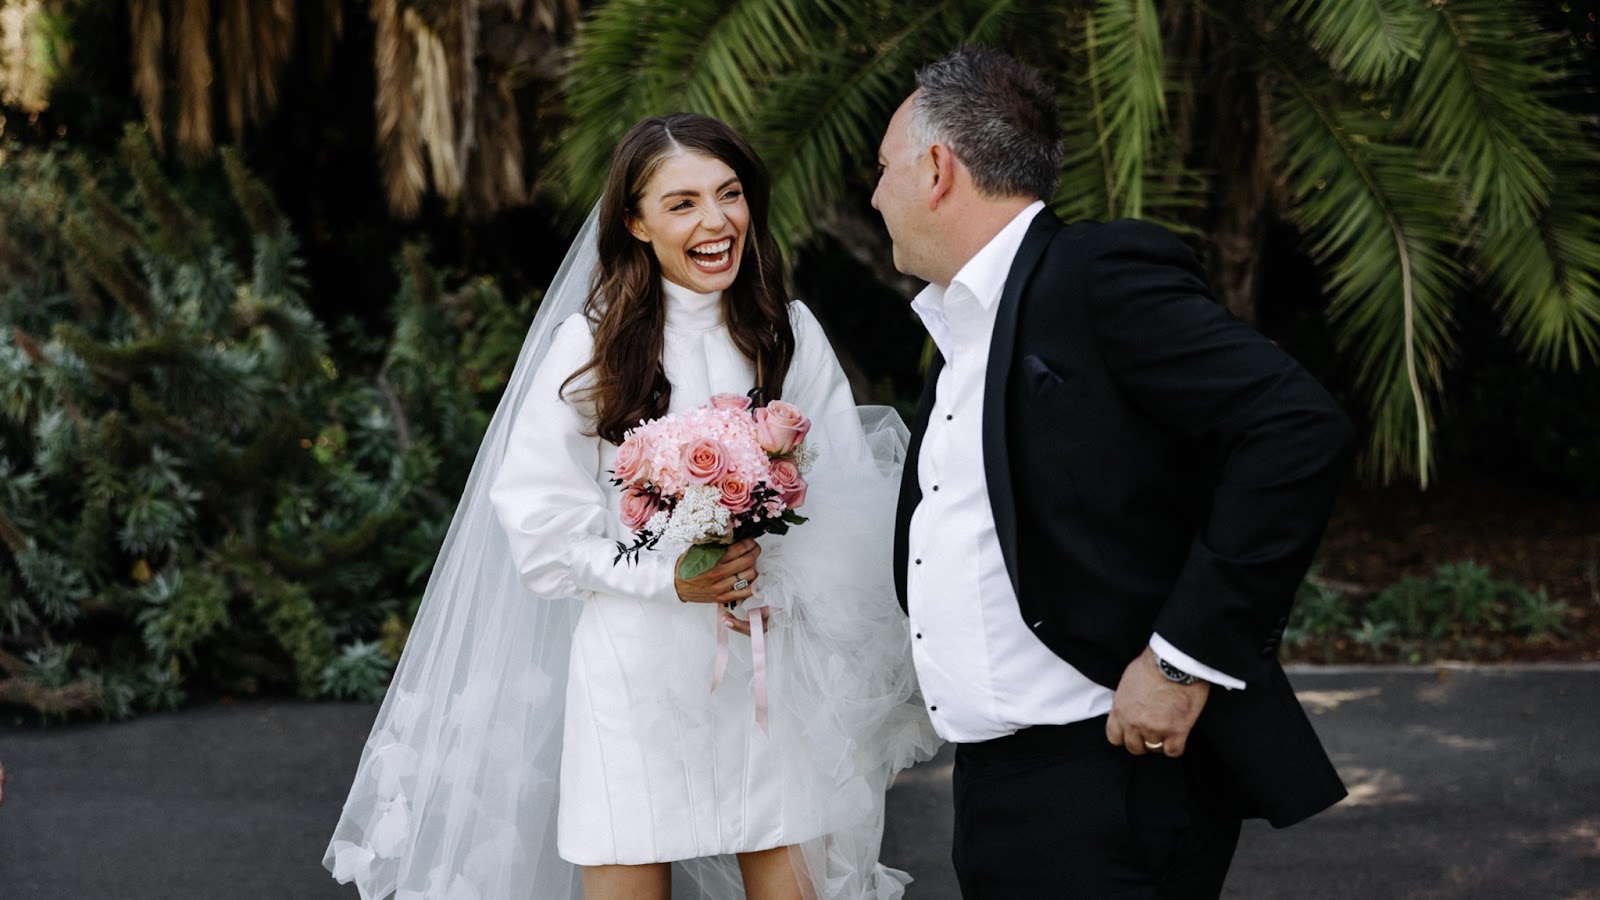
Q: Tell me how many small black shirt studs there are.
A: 5